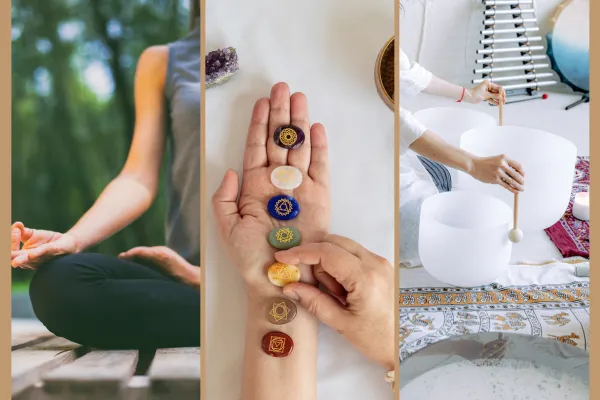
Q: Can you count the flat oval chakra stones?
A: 7